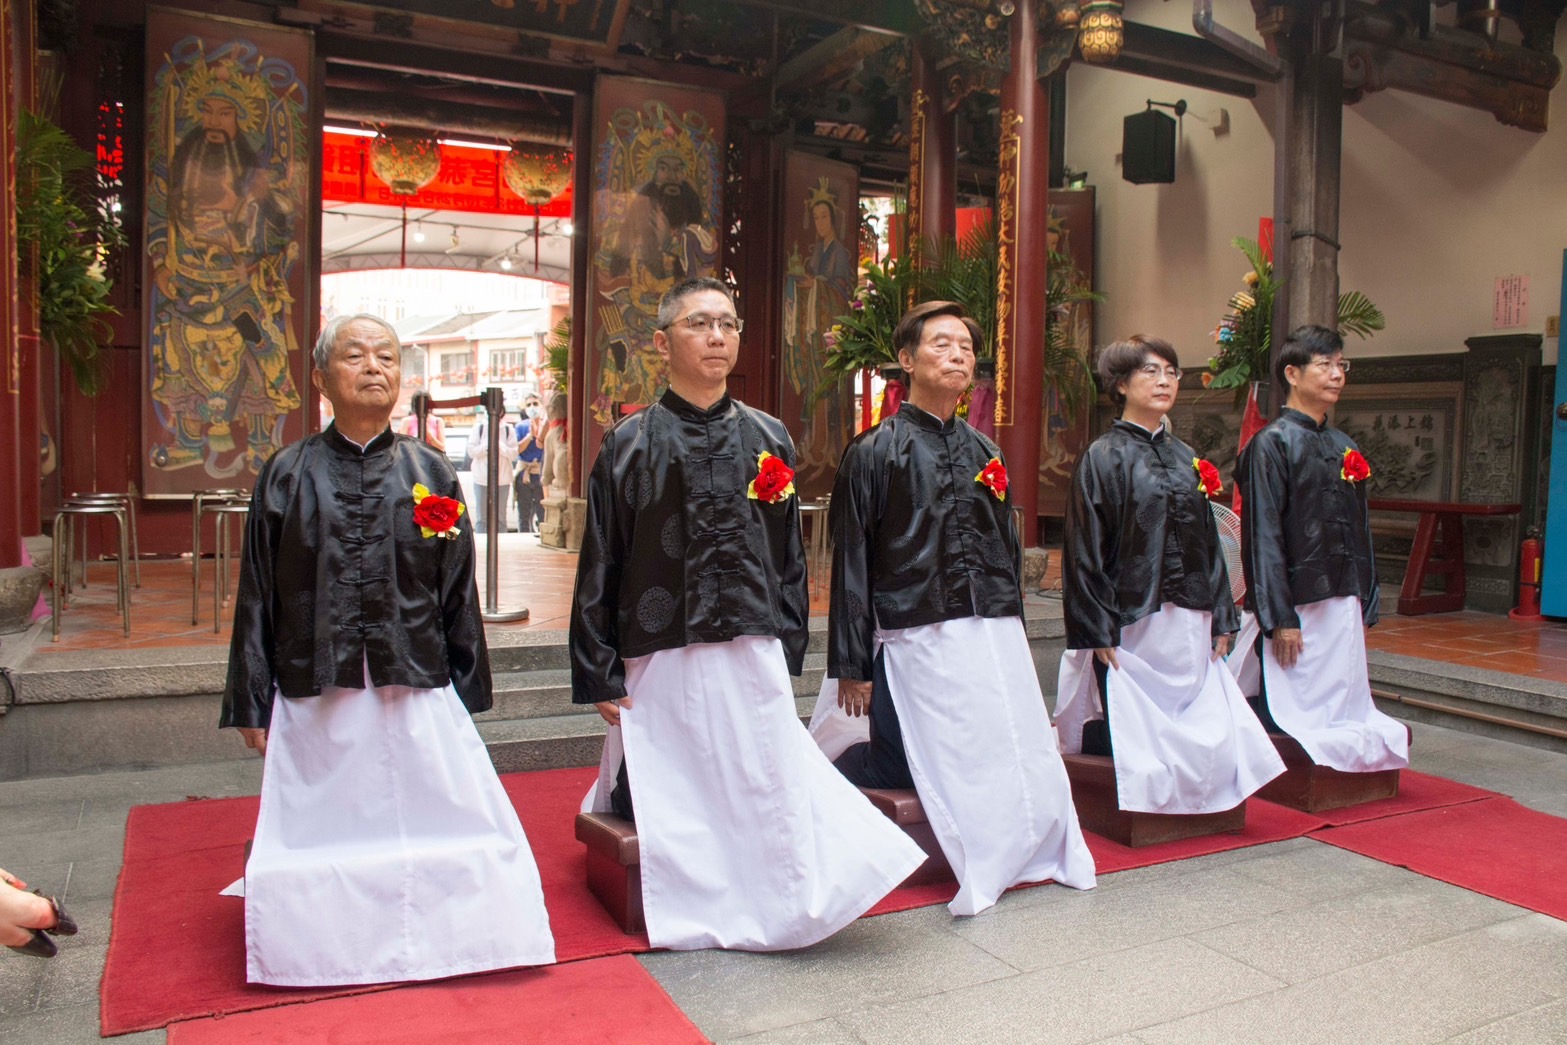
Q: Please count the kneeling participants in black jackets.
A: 5